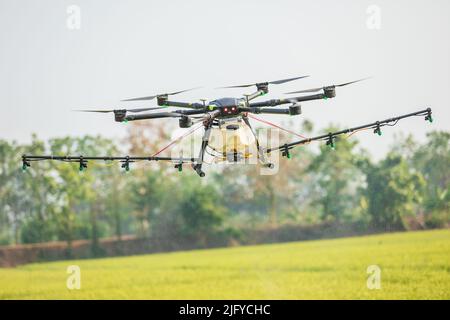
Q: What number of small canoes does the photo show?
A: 0